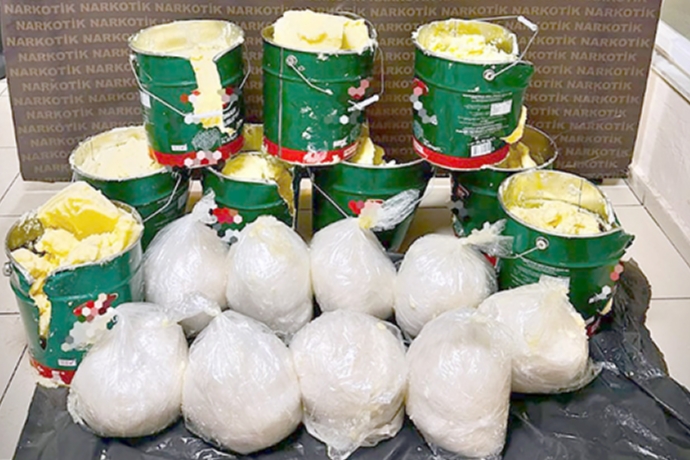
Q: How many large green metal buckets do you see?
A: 9